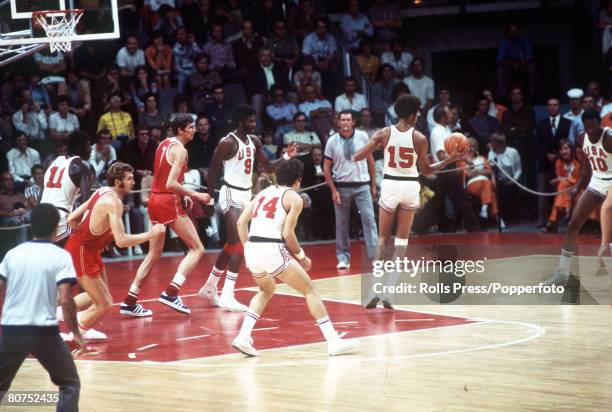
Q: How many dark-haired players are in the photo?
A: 6